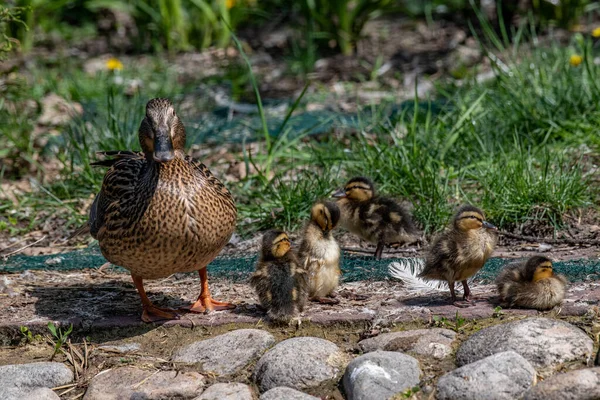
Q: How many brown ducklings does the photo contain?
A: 5